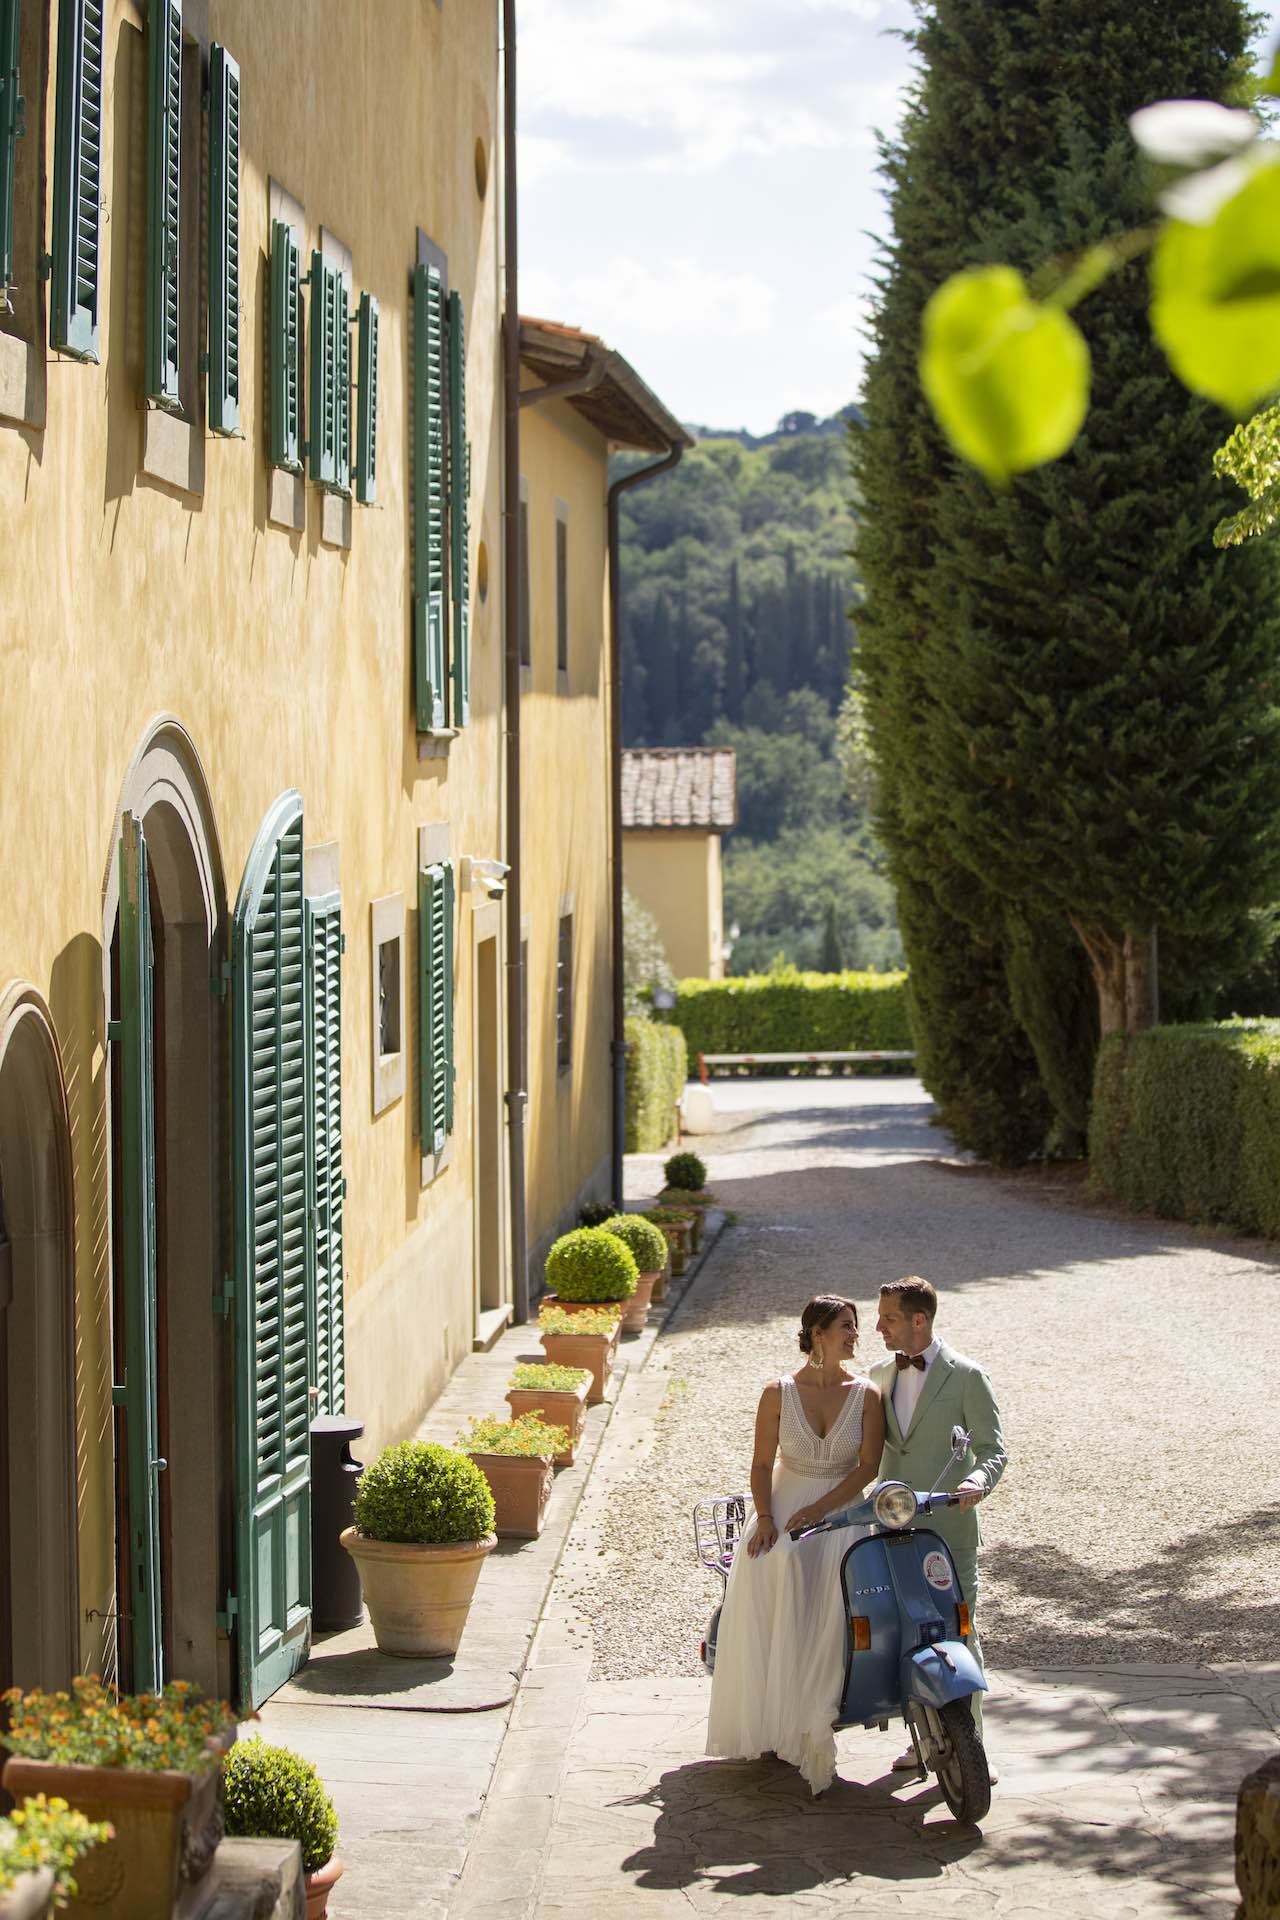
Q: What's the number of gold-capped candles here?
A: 0